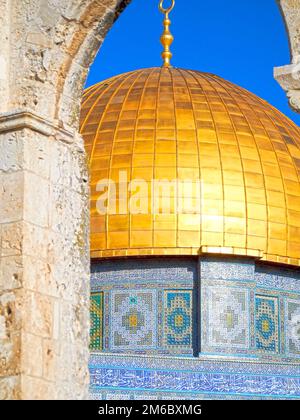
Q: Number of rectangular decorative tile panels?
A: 6